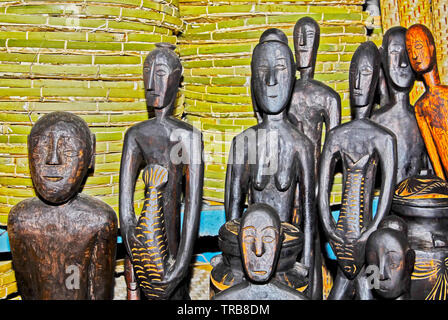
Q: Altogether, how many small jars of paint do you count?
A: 0